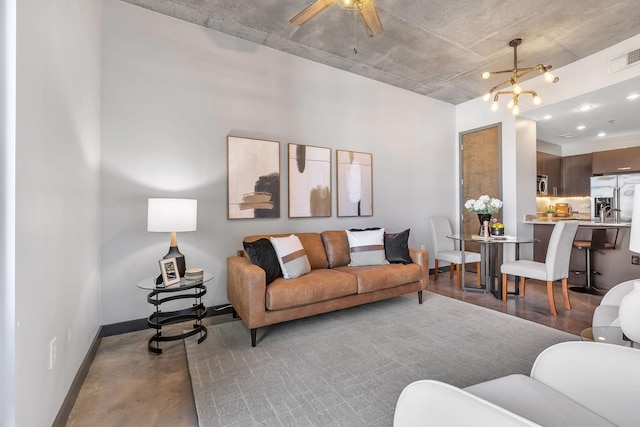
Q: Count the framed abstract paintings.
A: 3